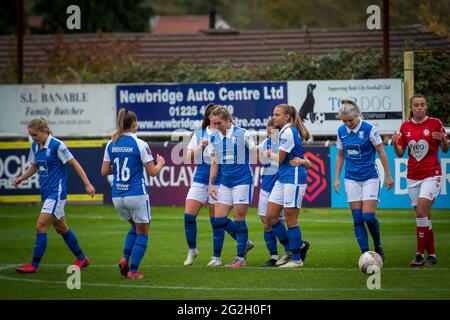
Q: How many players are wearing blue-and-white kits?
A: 7